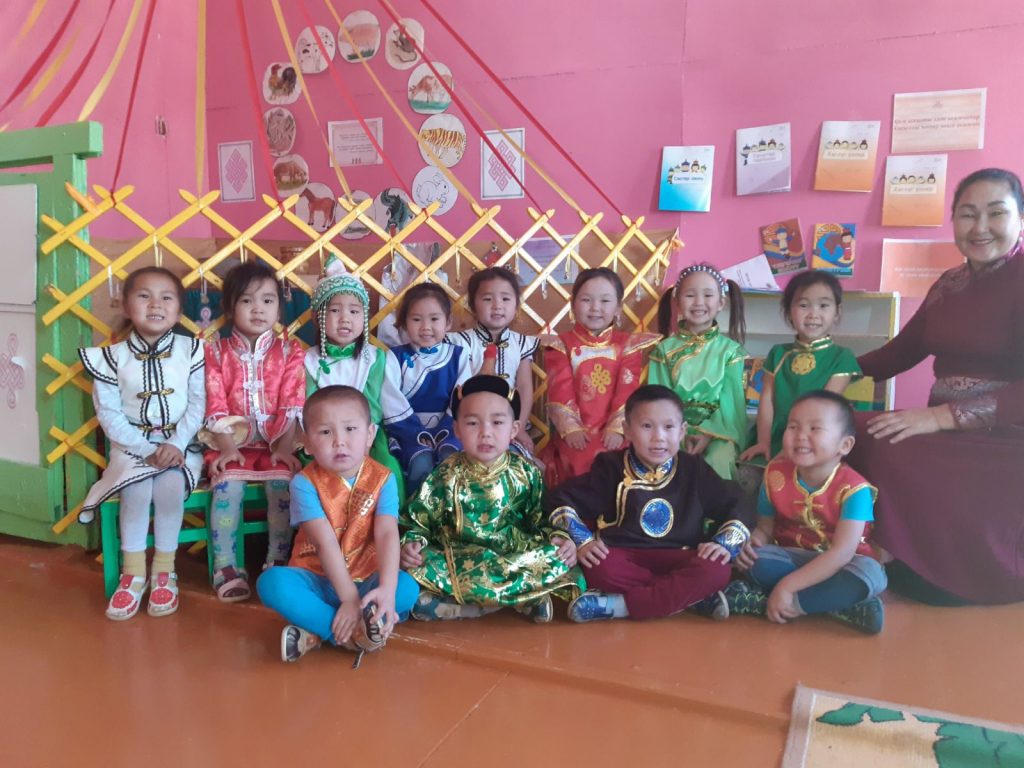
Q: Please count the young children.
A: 12